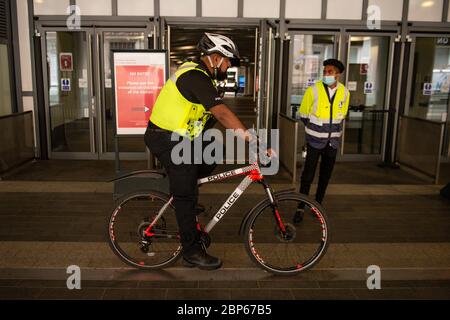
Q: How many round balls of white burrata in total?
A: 0